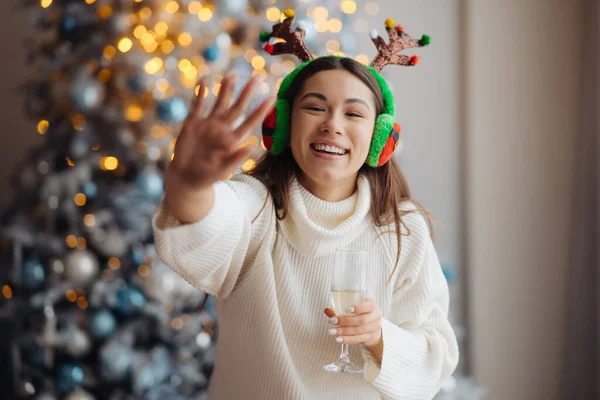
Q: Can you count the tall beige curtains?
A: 1